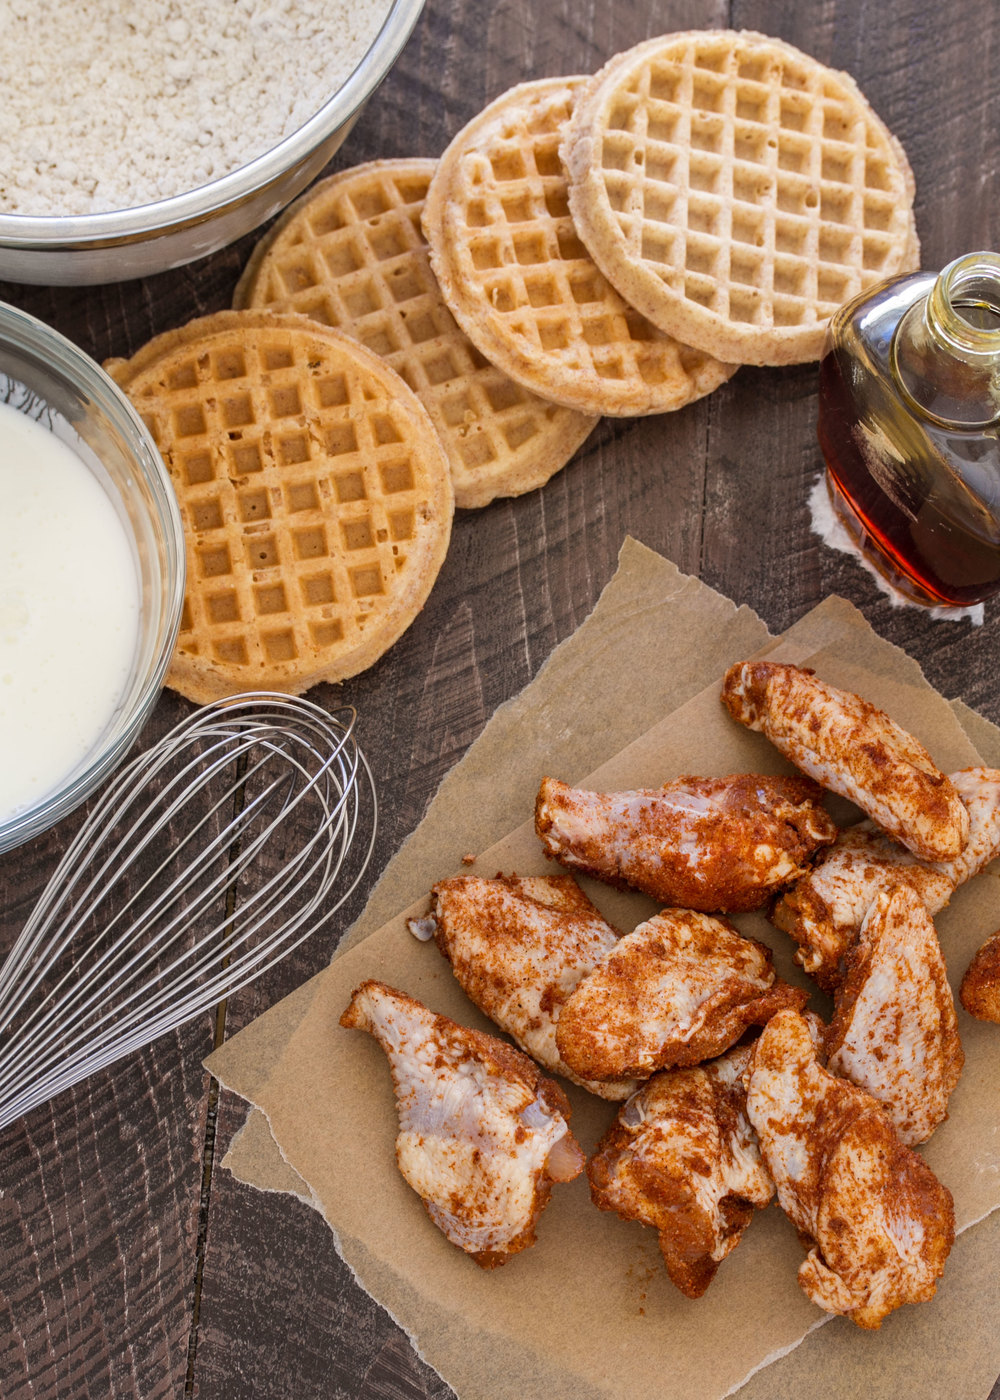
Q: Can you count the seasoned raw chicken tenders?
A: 10